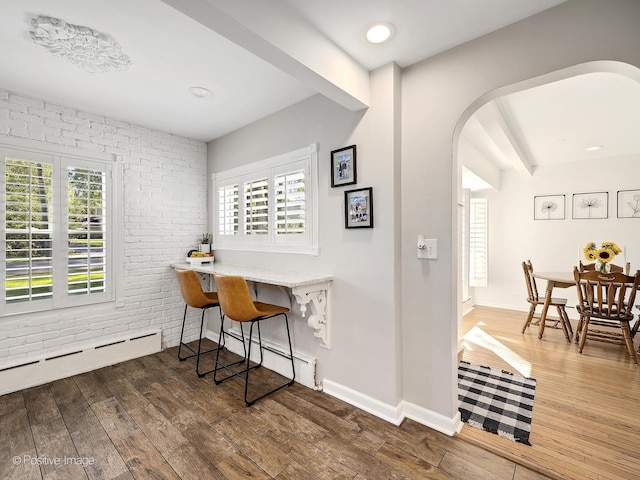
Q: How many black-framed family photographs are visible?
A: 2